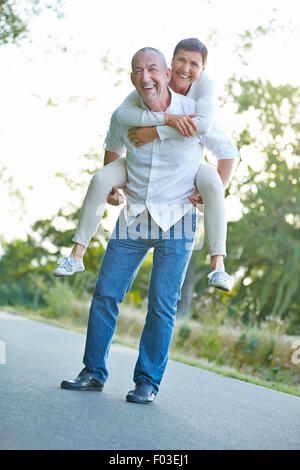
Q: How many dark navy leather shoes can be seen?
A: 2